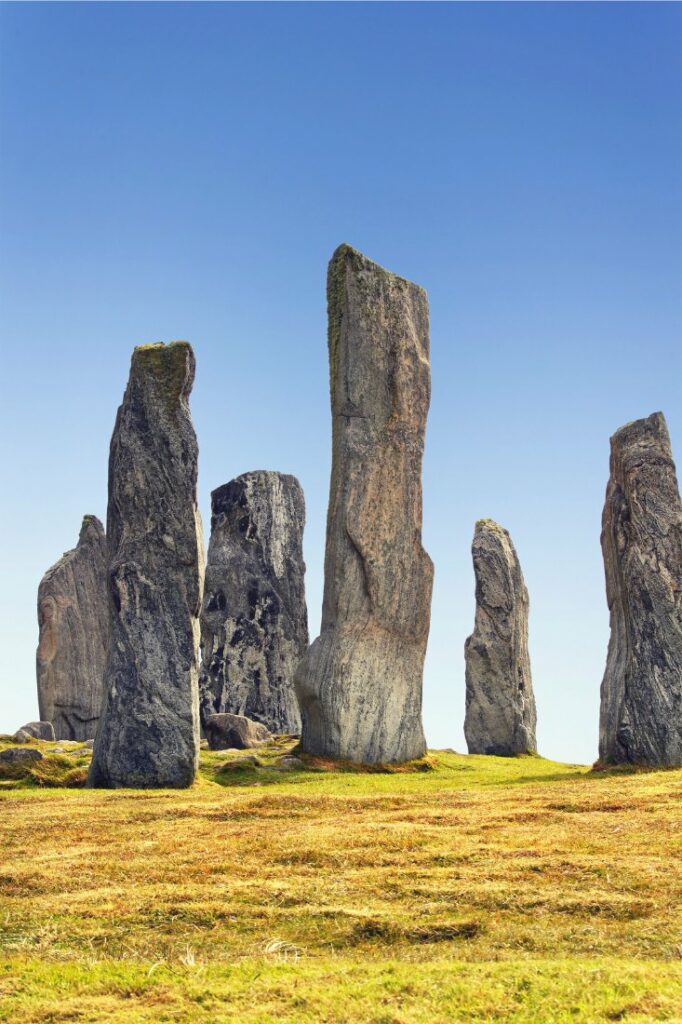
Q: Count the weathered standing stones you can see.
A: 6